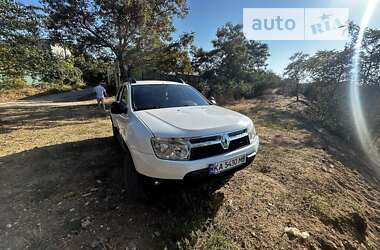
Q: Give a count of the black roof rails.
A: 2